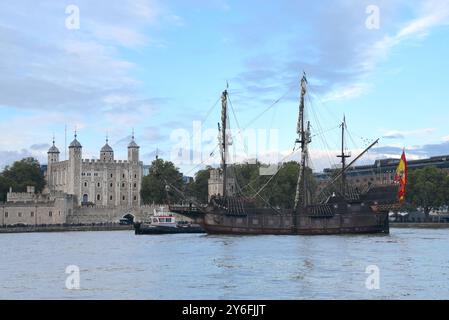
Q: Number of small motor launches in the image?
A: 1